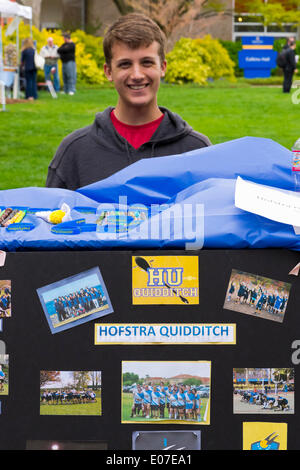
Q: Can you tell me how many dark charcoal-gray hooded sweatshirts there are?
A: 1